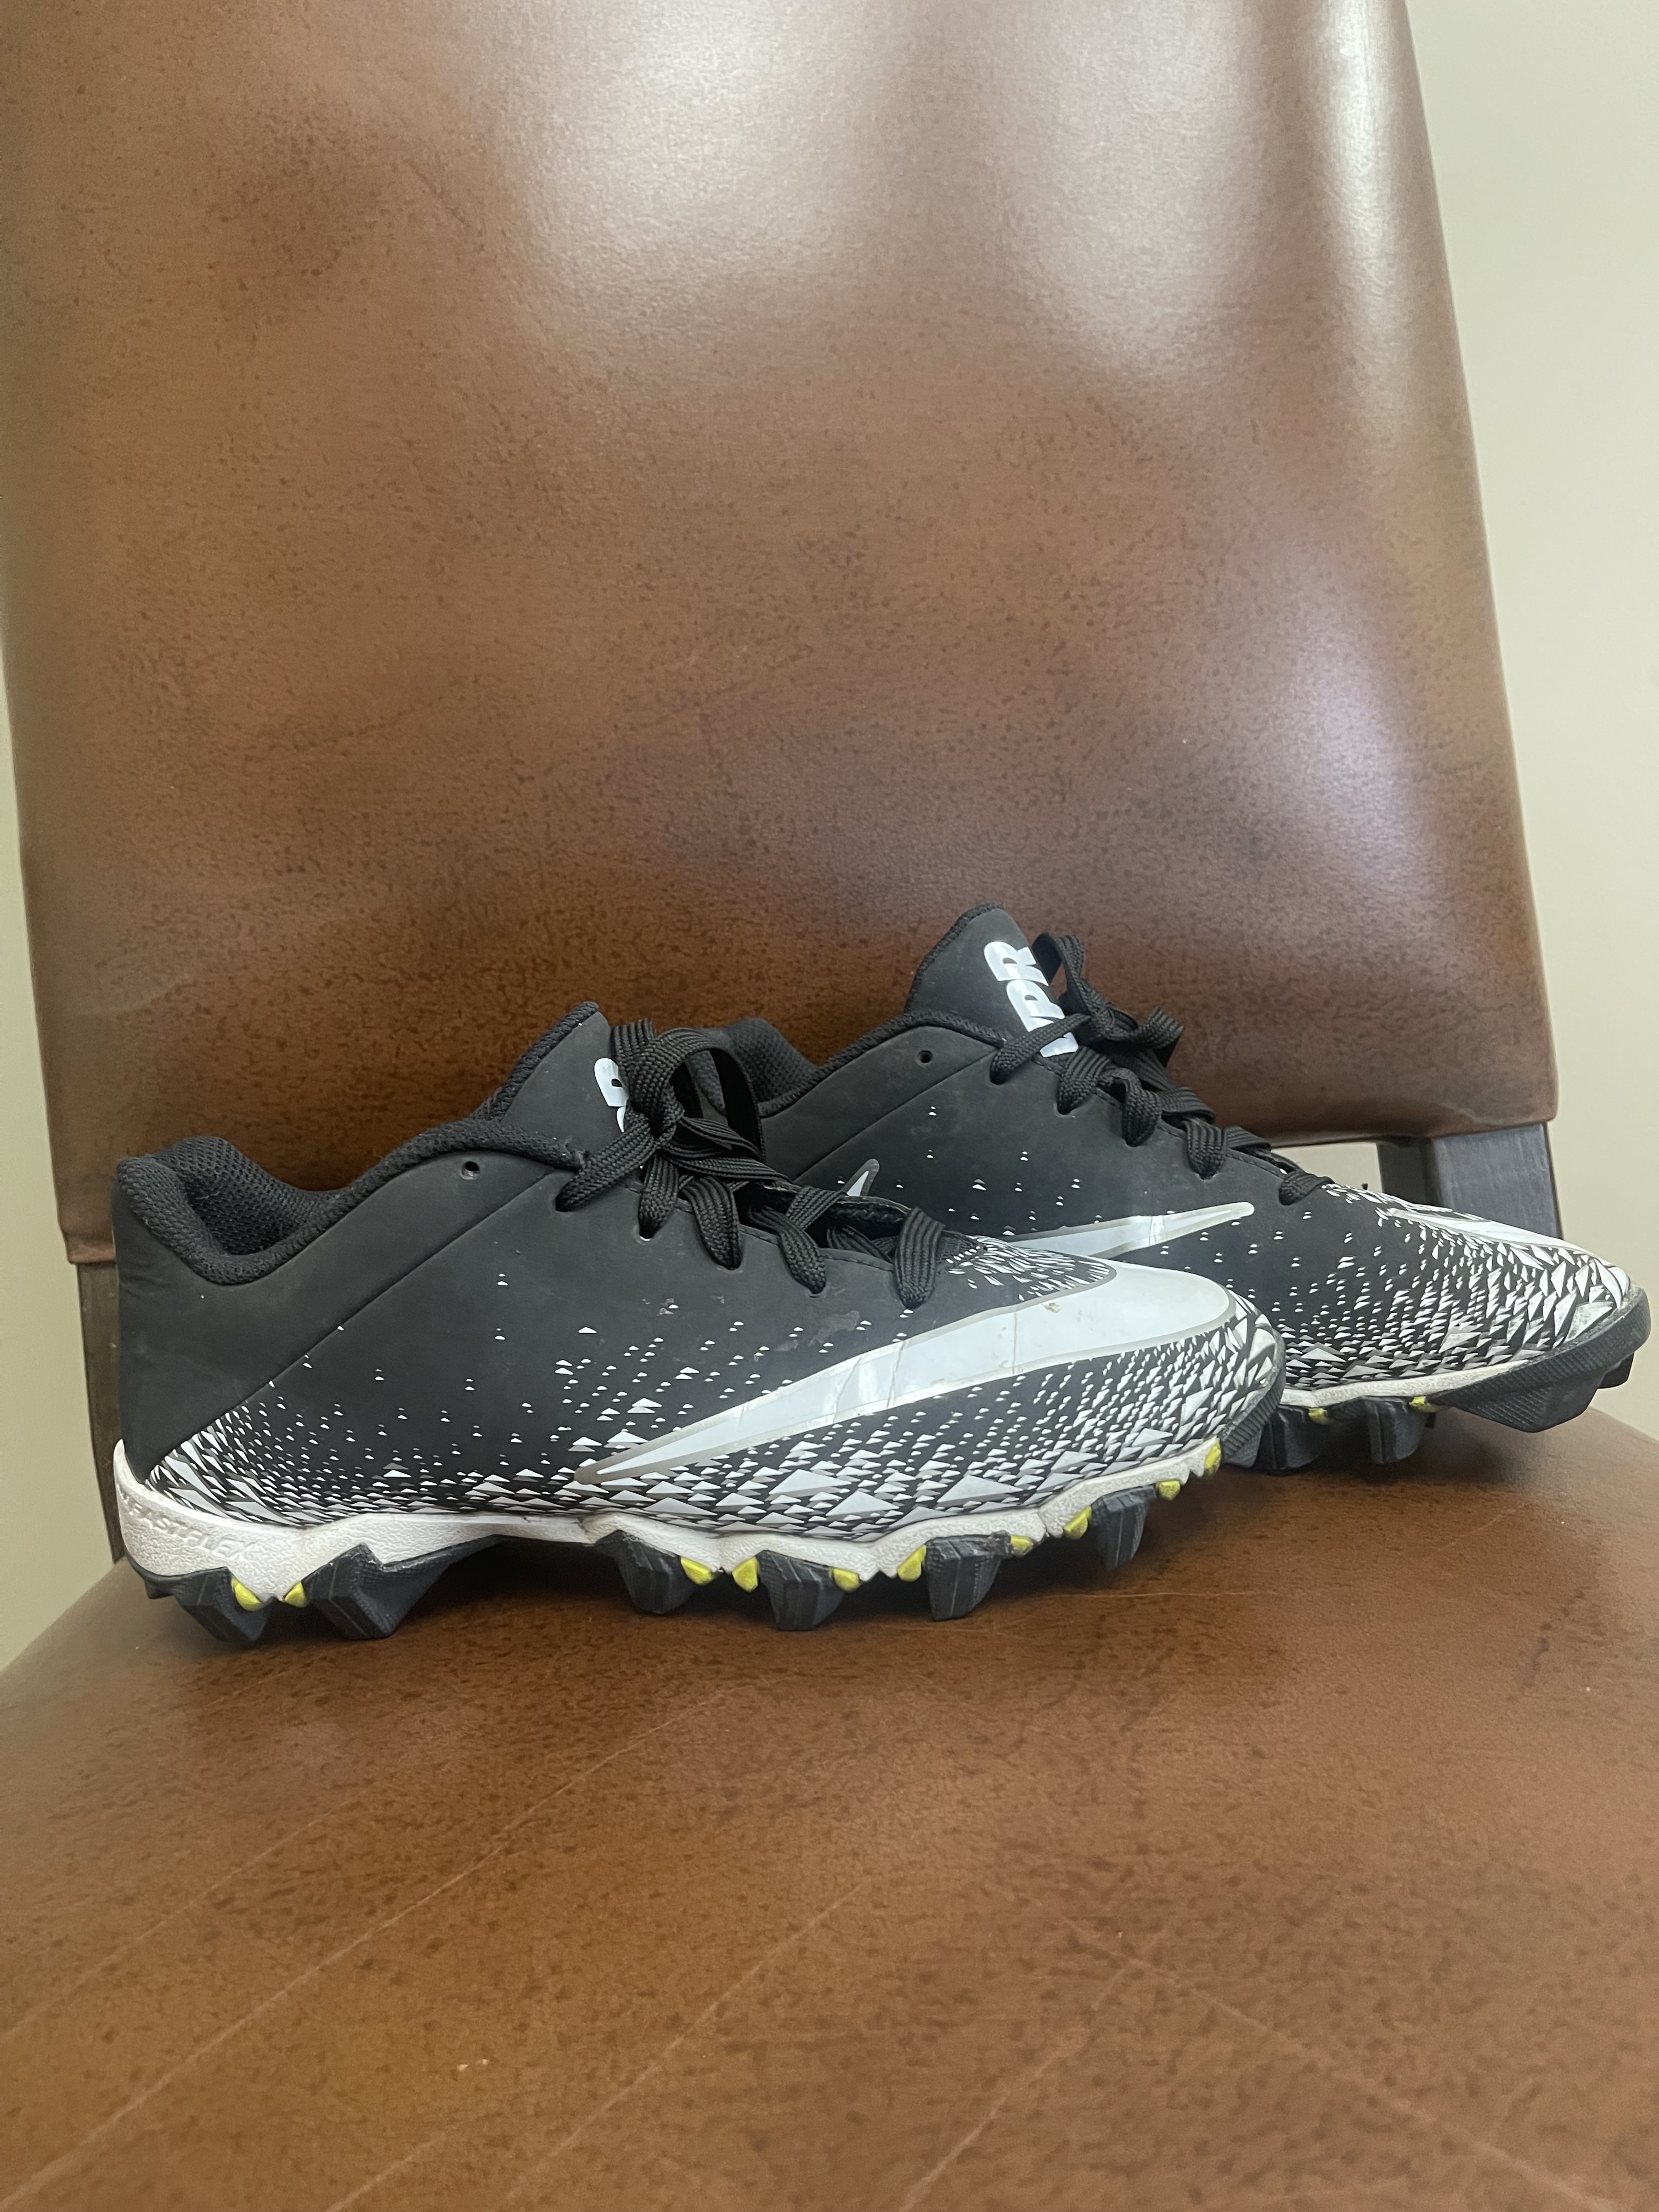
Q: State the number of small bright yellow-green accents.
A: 12